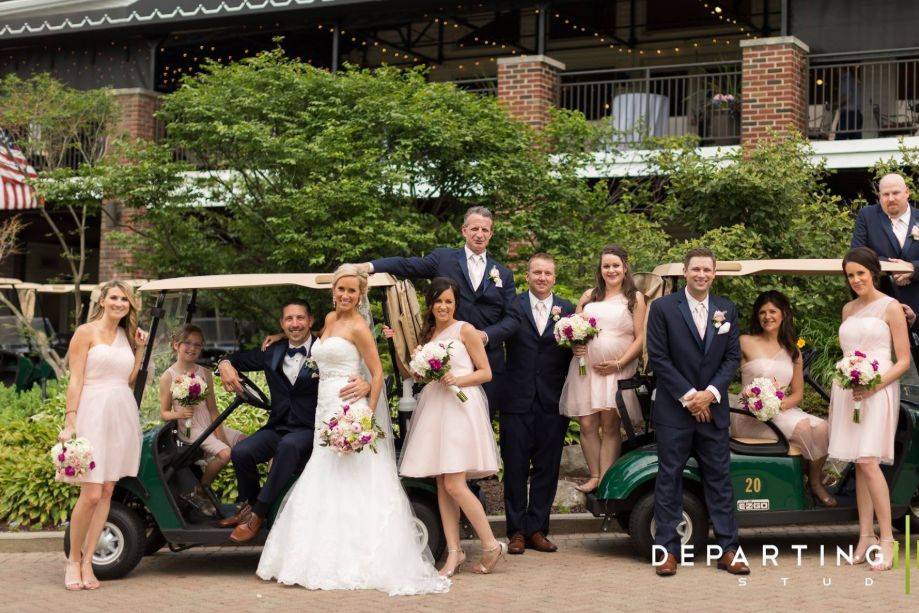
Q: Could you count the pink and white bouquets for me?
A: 7